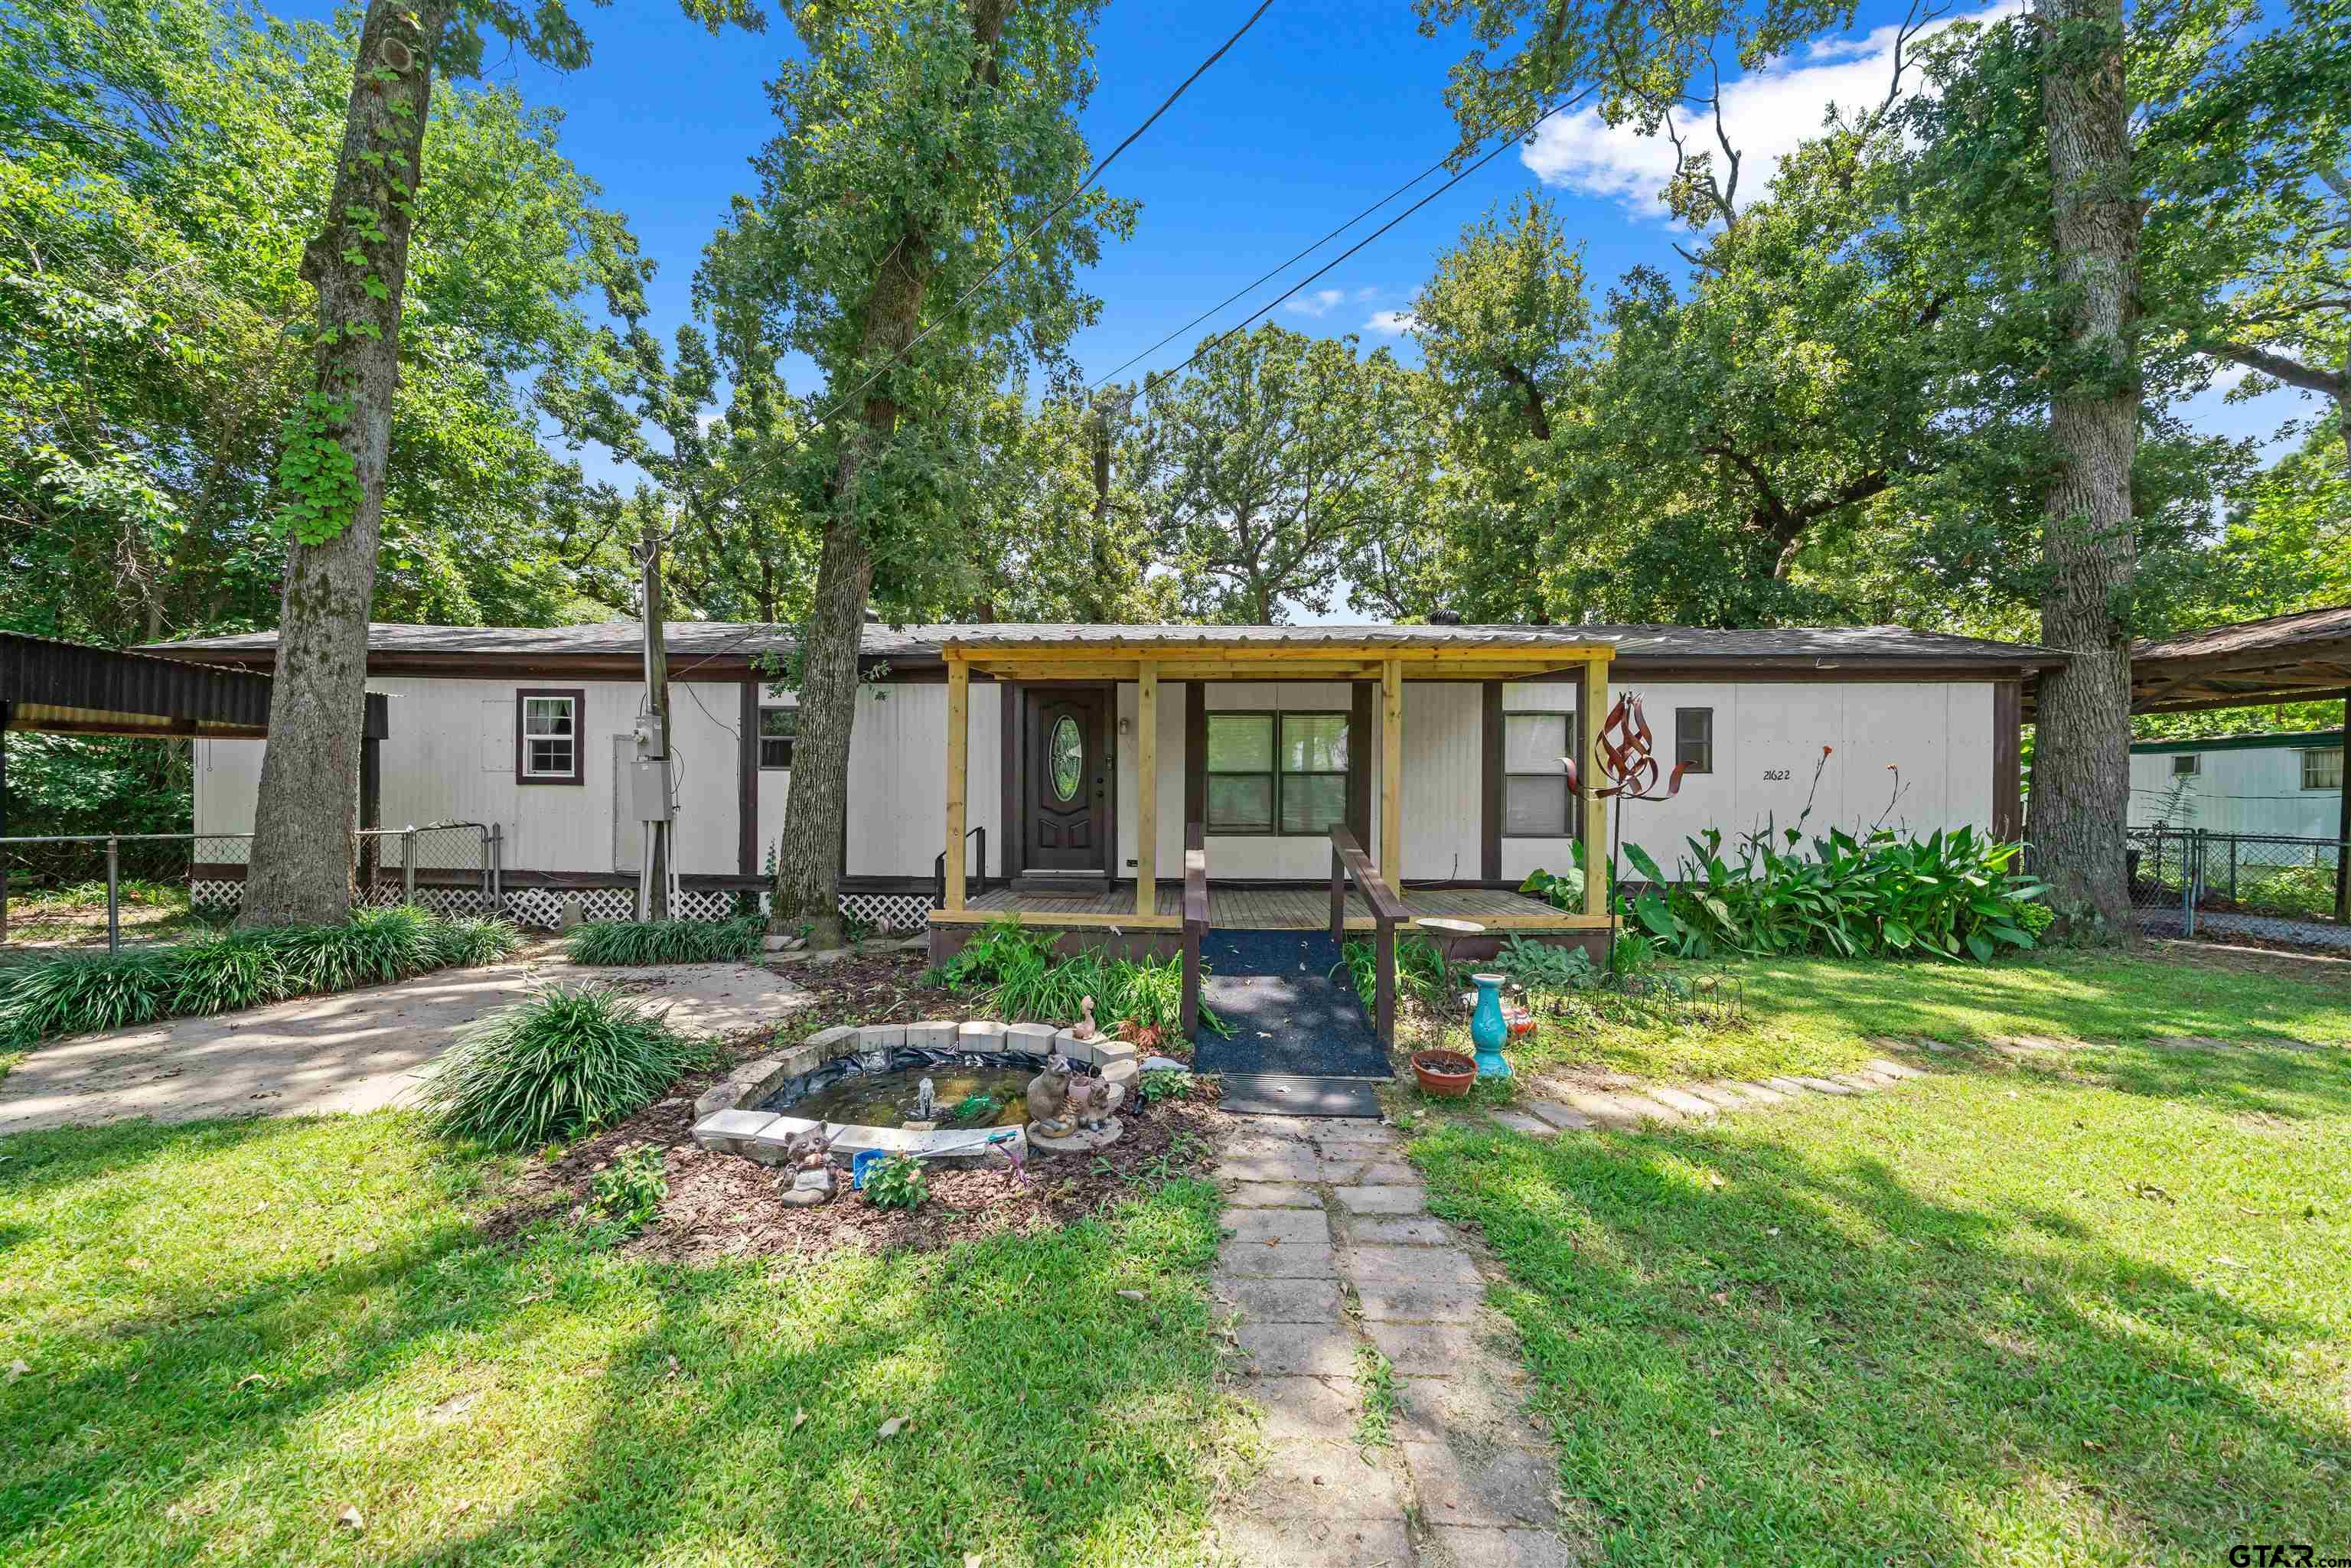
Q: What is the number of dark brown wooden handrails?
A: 2